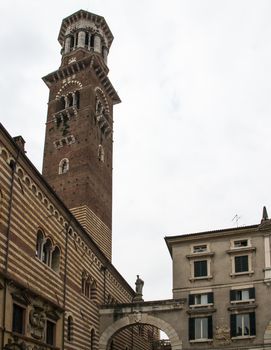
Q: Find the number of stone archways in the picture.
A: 1